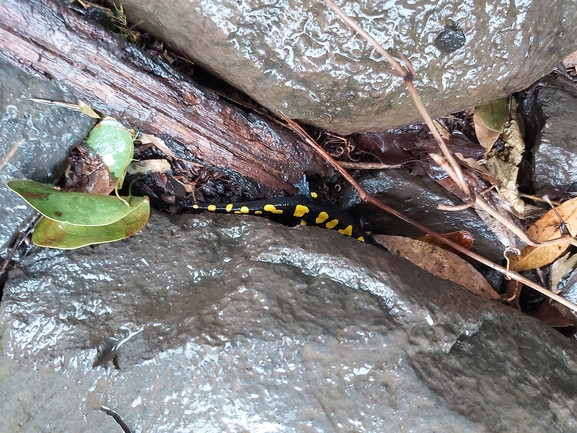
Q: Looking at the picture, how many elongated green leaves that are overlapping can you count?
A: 2